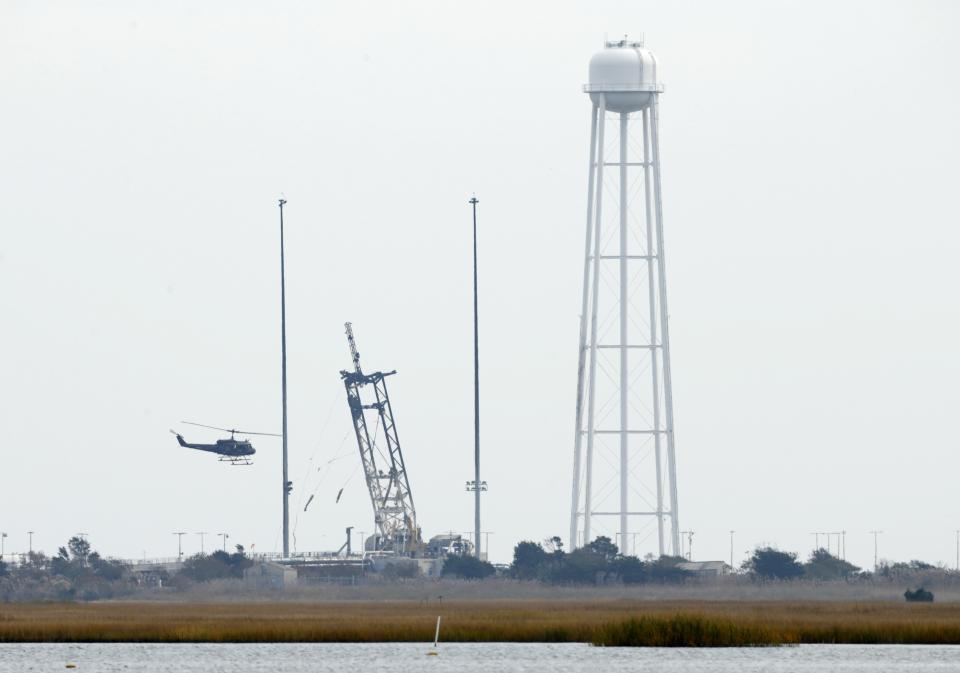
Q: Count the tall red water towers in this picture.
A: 0